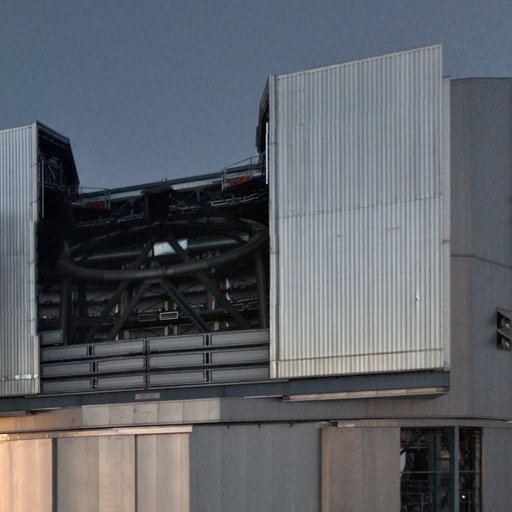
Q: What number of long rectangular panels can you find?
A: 12